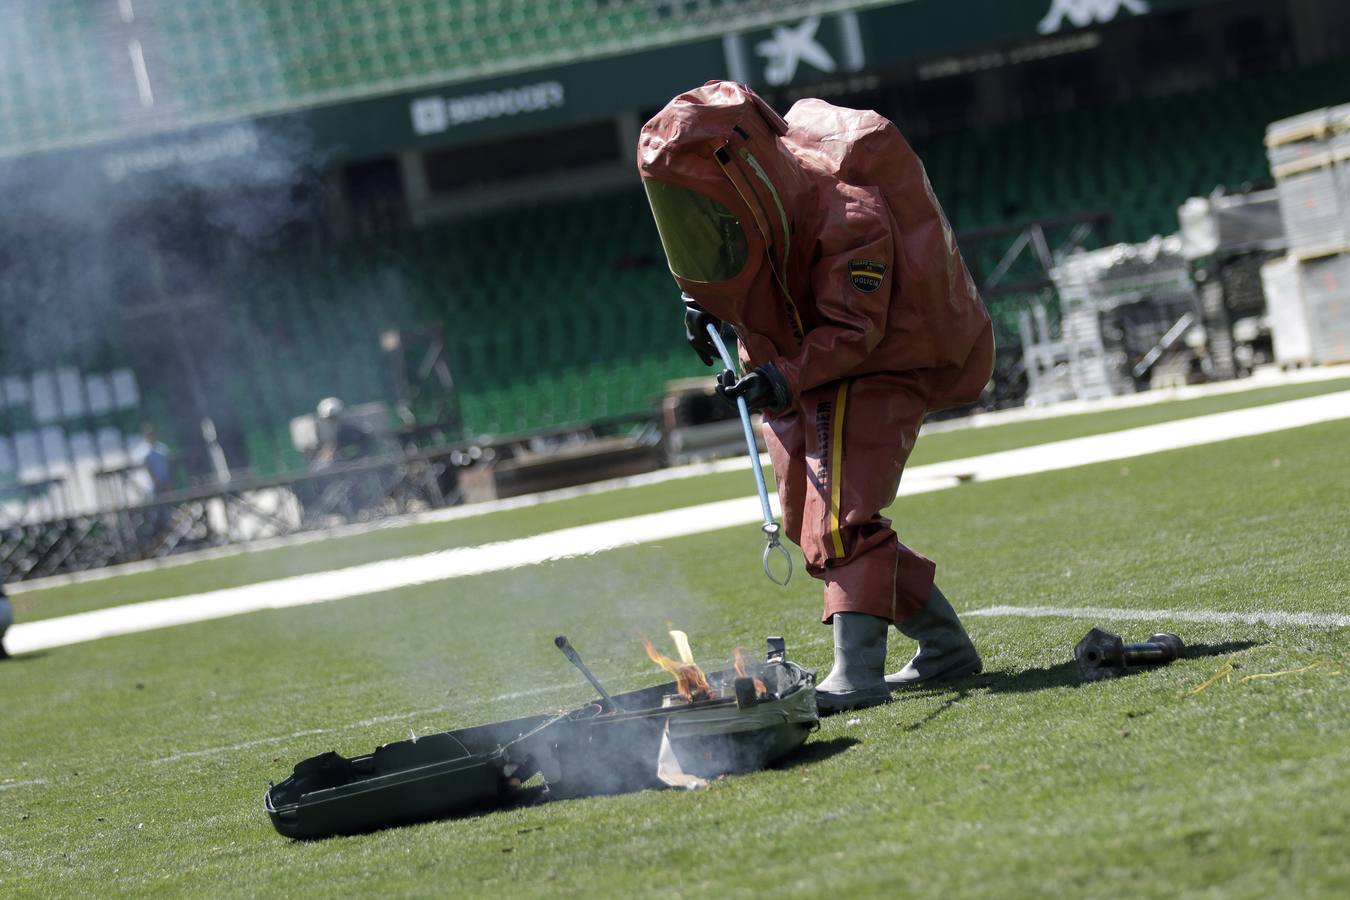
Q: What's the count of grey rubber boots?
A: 2